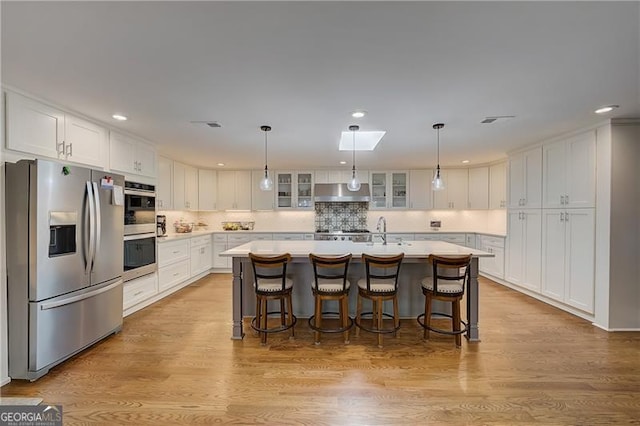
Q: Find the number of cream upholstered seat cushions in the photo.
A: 4